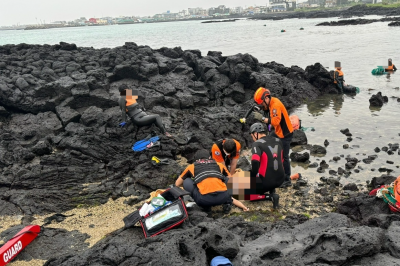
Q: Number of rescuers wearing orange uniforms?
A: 3